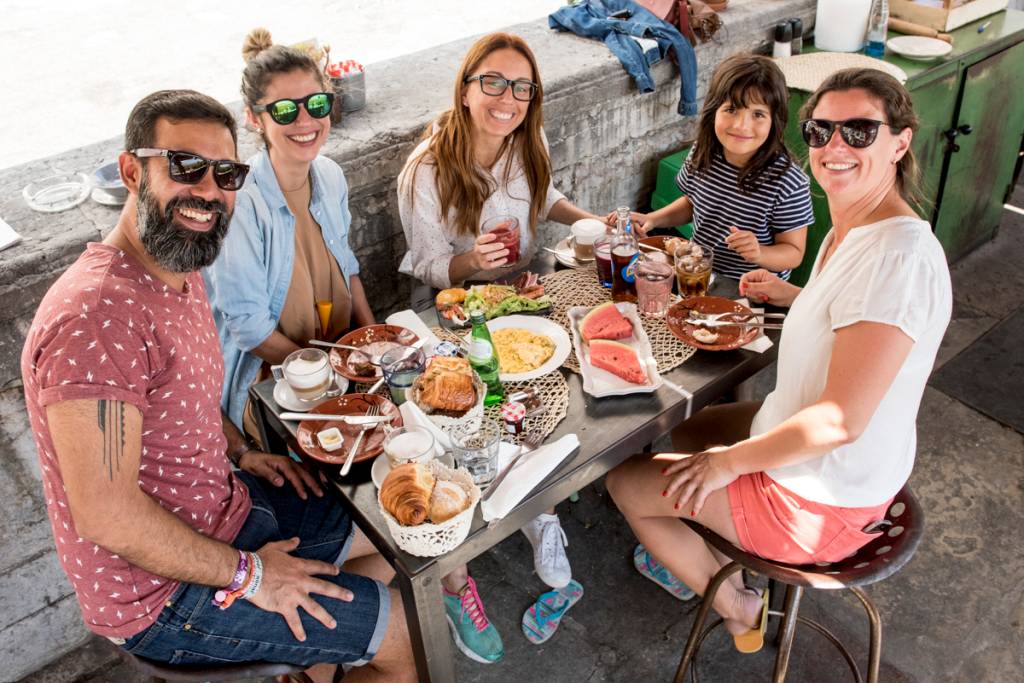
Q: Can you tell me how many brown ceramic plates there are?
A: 4